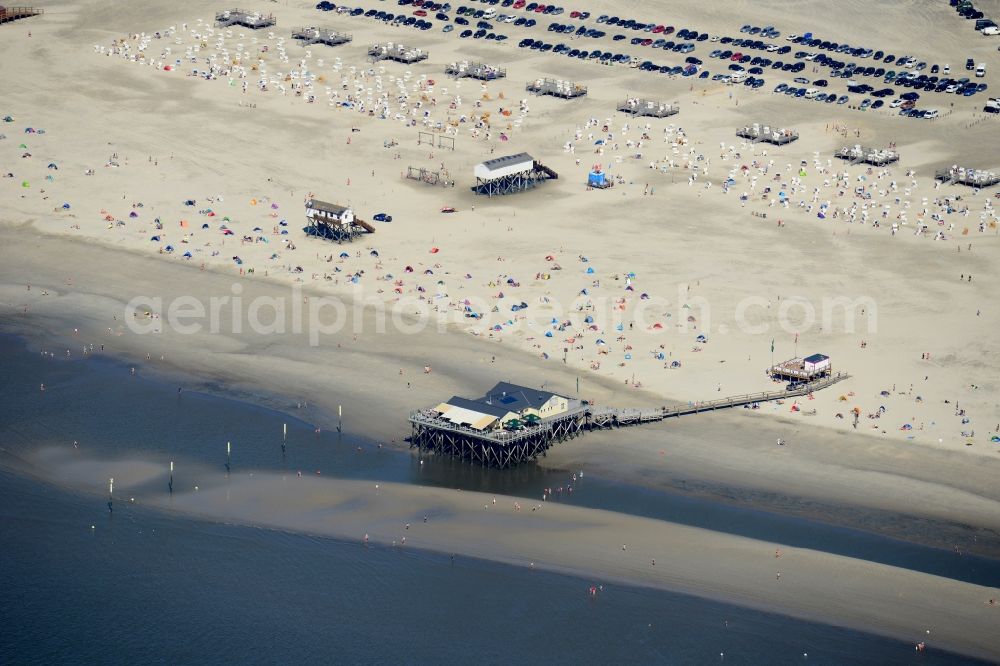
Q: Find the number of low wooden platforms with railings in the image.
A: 9